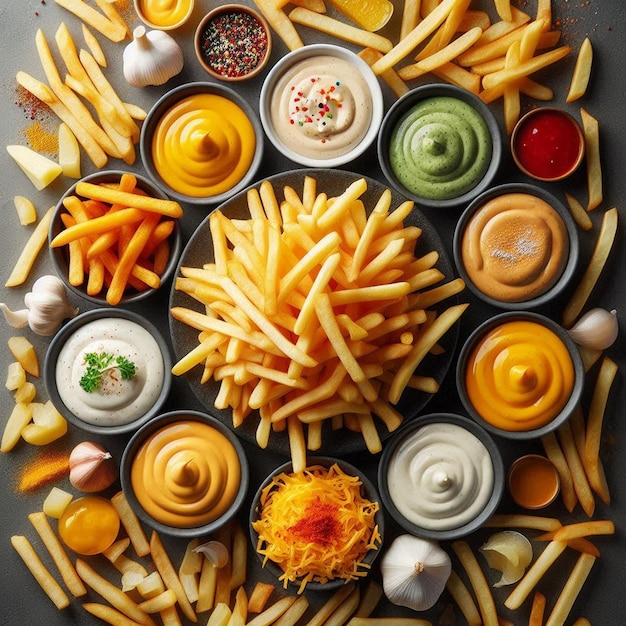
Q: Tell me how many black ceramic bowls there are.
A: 9